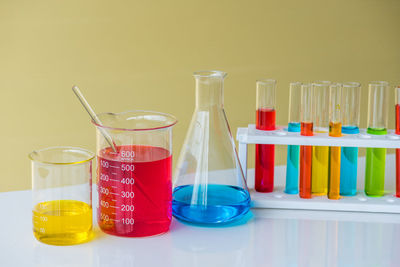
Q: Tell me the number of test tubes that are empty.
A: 0